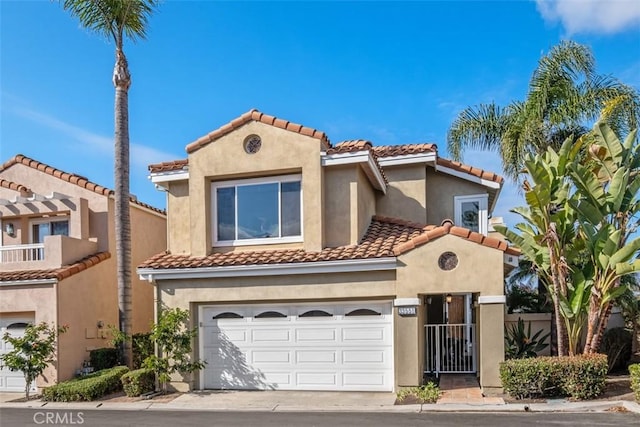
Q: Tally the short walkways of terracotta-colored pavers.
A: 1